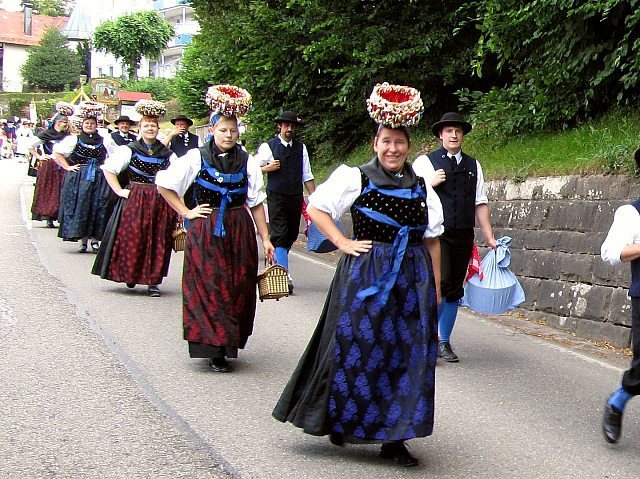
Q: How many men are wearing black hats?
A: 4